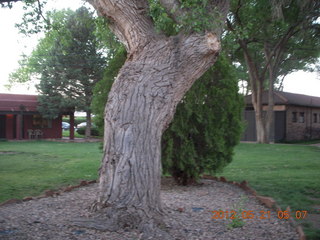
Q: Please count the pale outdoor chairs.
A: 2